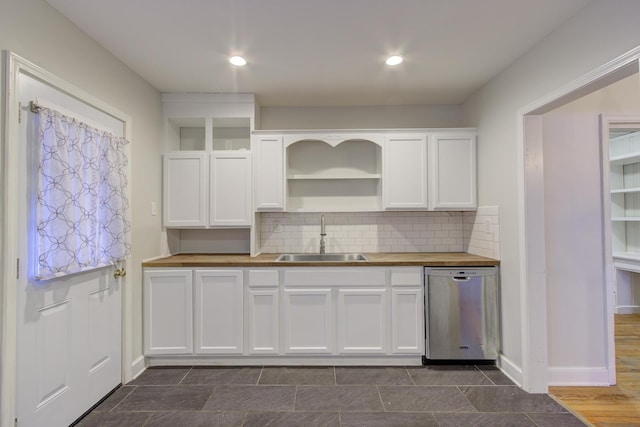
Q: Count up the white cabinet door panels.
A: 11